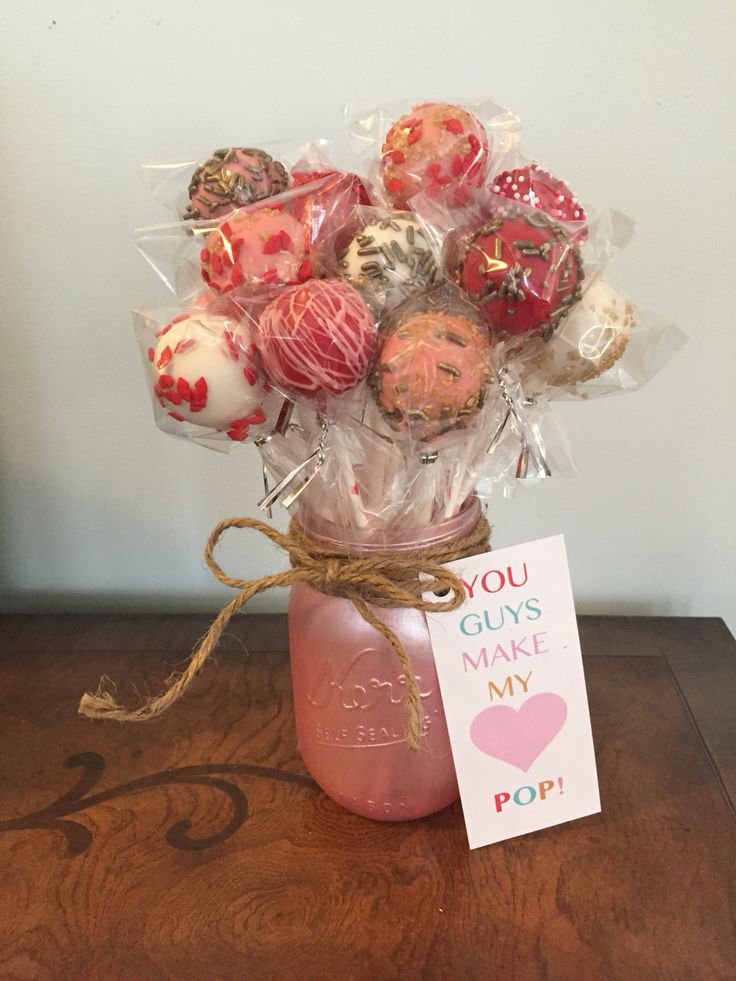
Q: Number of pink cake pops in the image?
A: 4